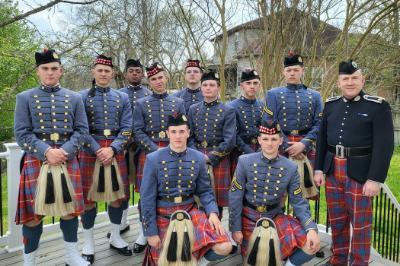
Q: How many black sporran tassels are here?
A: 9